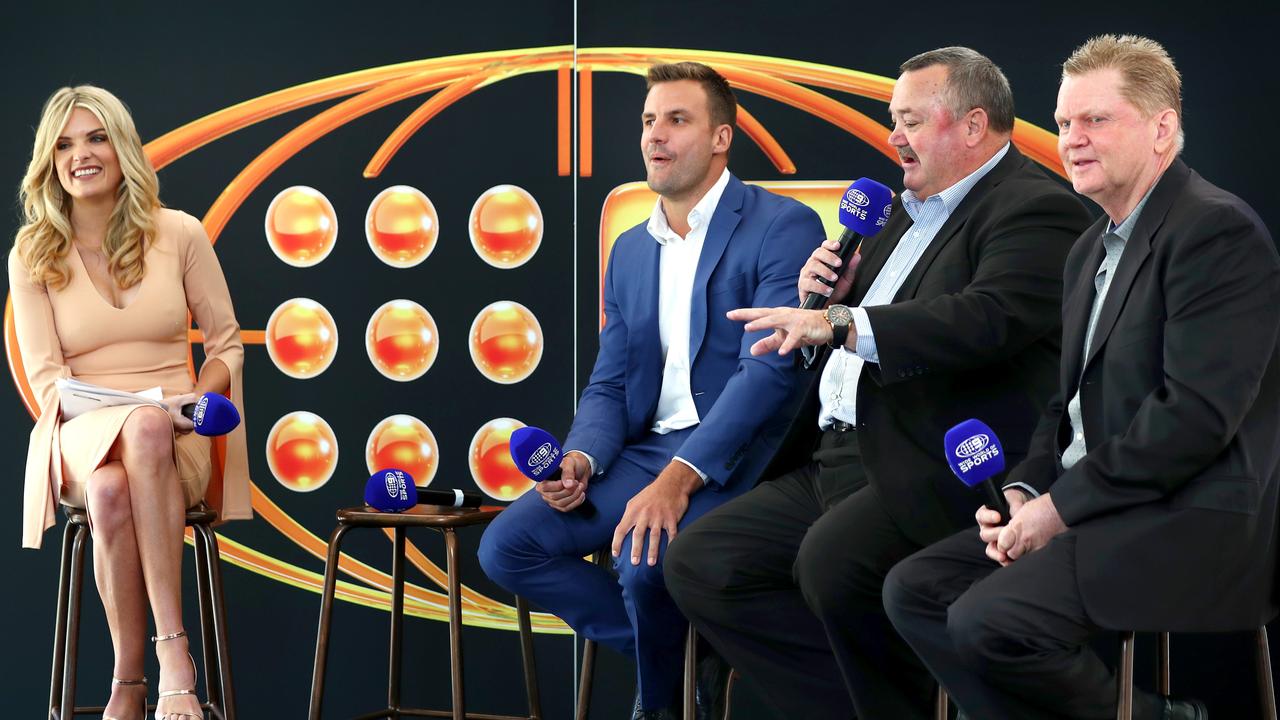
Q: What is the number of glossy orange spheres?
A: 9